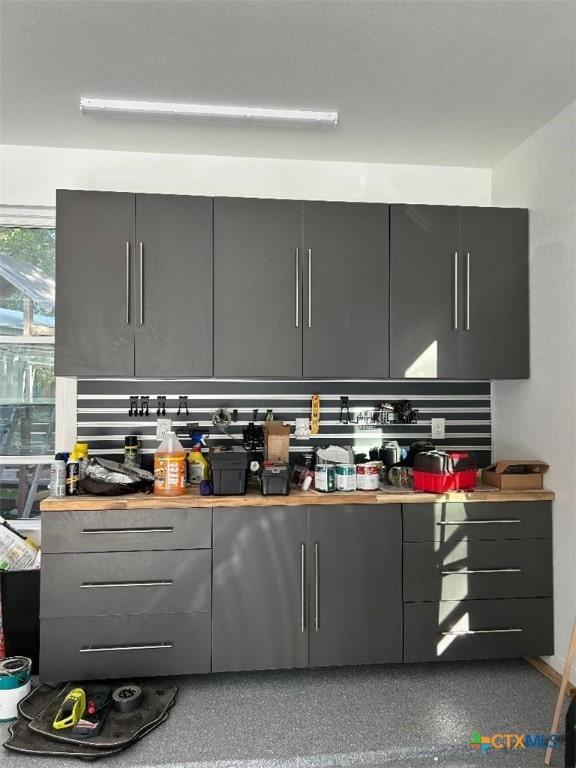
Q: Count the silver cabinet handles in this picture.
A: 14